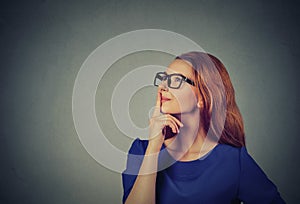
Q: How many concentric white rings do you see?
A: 2